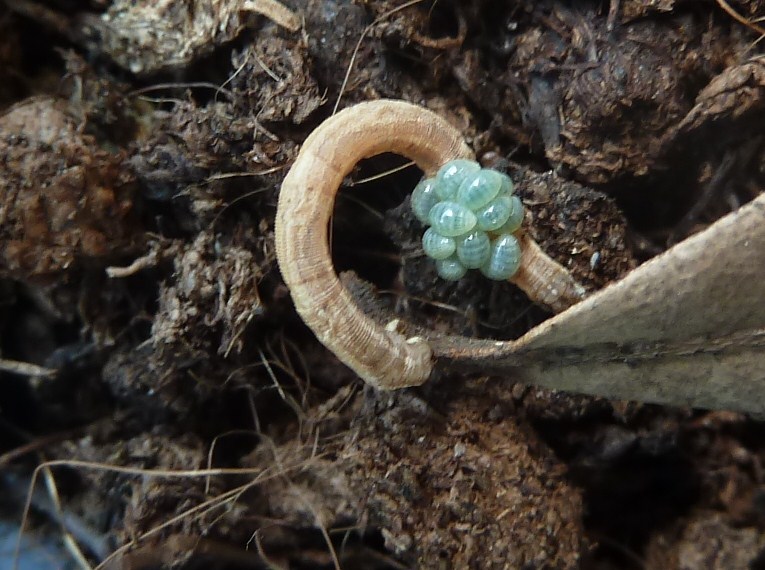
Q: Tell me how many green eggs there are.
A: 11